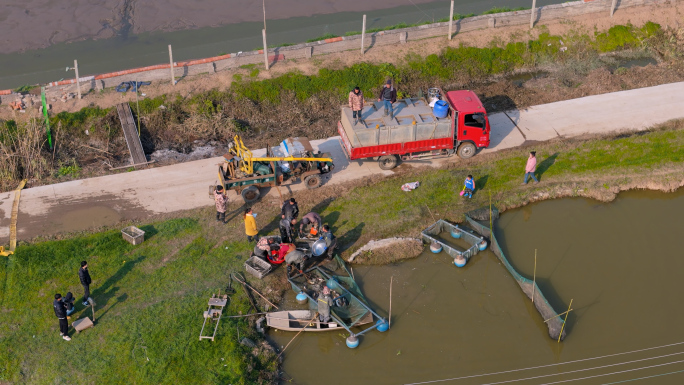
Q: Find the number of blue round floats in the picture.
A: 8